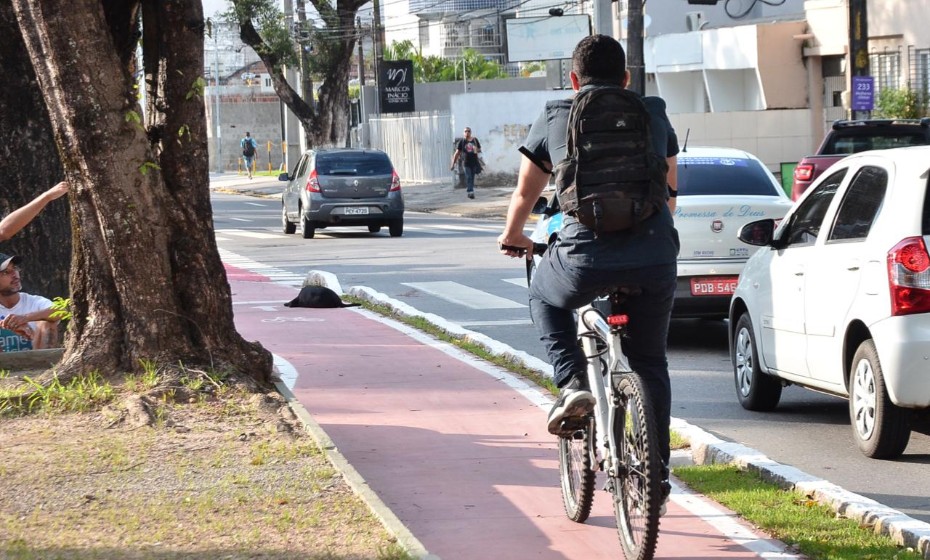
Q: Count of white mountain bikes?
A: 1